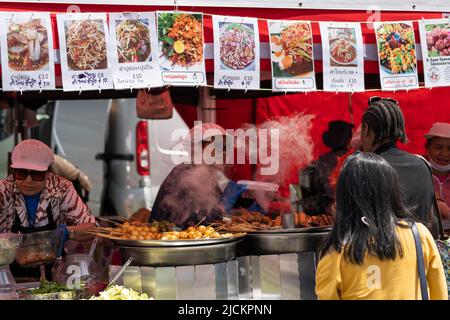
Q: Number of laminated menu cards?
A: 9